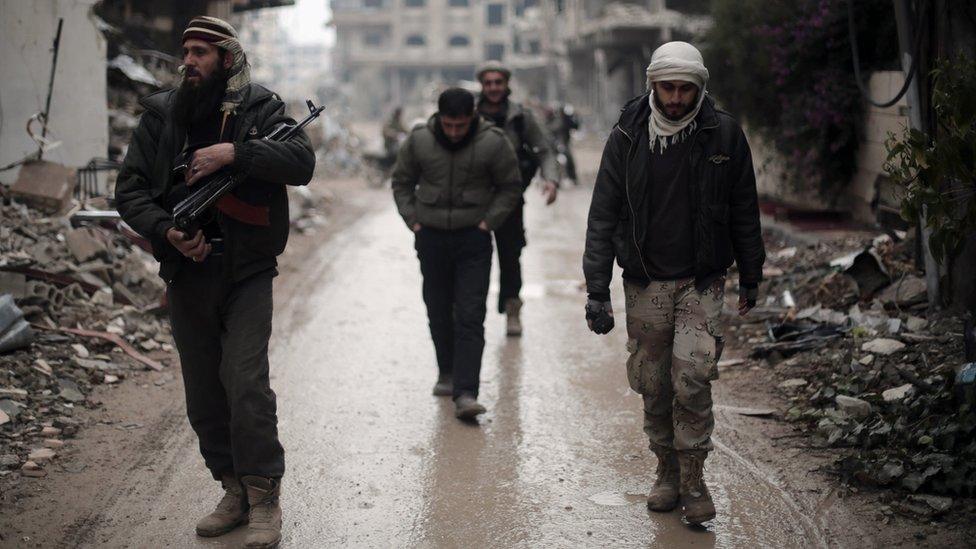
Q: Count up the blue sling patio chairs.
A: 0